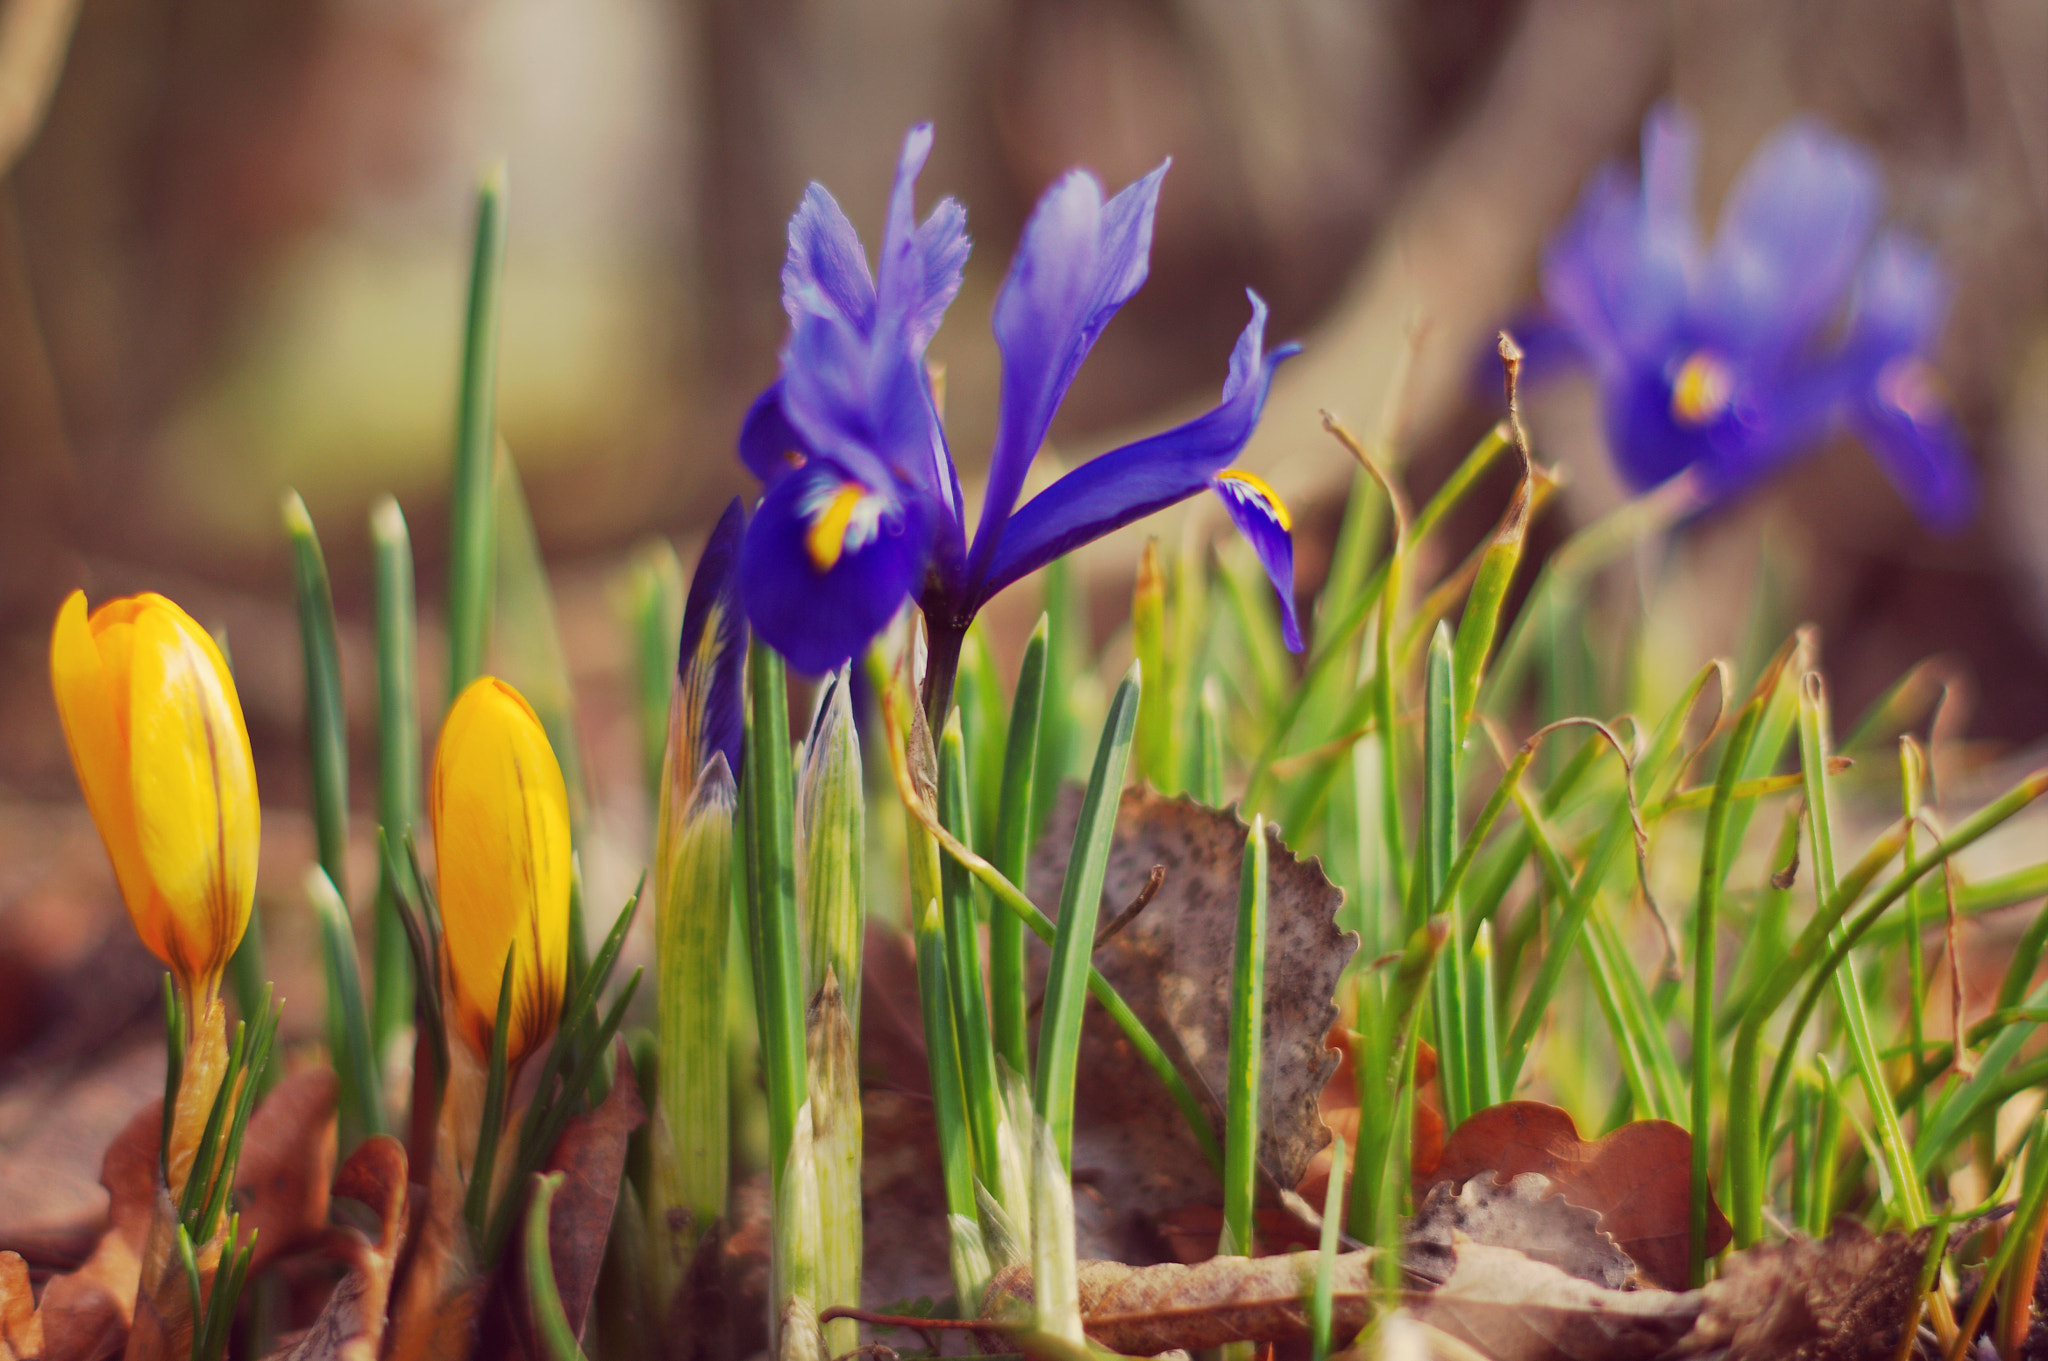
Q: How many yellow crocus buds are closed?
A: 2